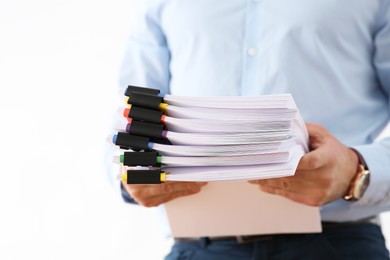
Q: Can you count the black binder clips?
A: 7